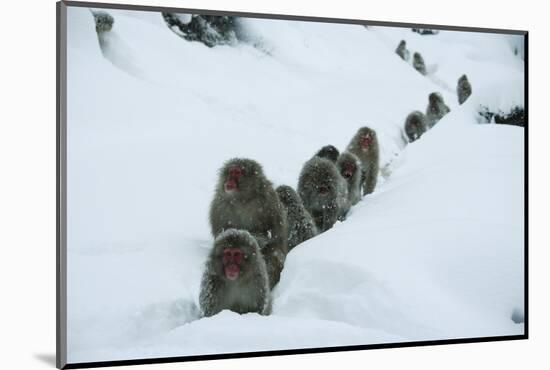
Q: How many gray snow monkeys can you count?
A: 12